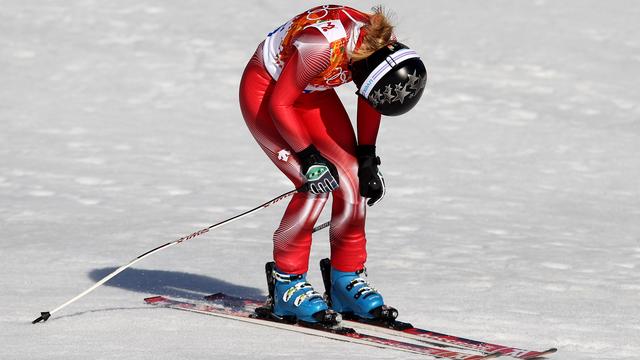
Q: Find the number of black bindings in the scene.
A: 2